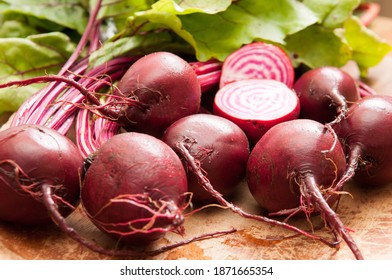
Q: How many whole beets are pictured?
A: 7